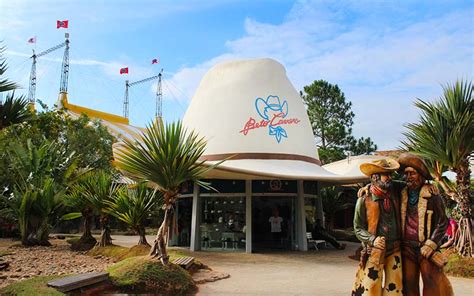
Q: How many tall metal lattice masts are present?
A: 4